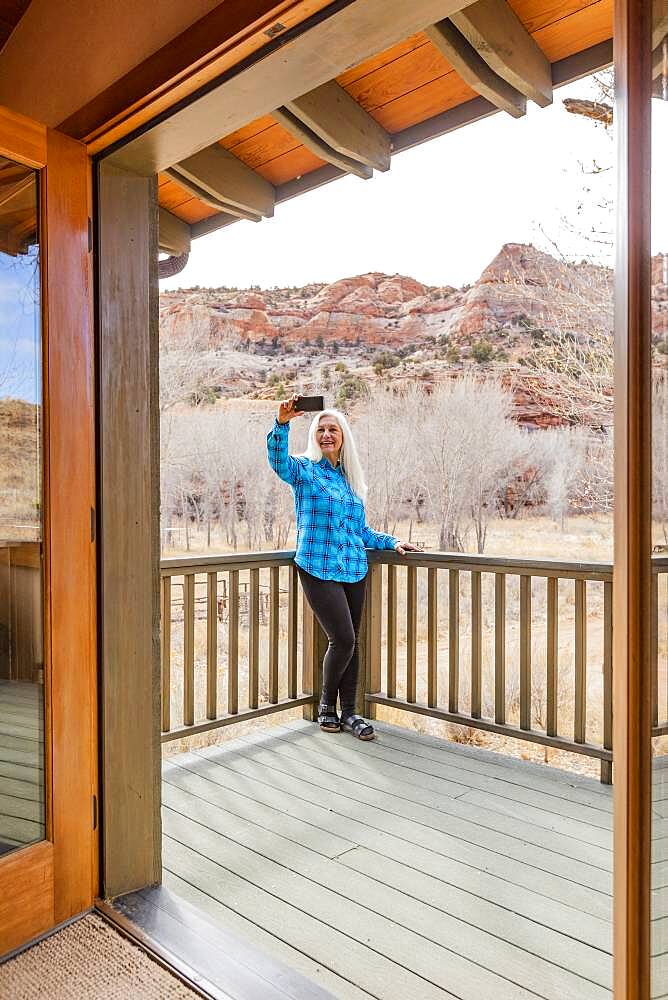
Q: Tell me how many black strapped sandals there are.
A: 2